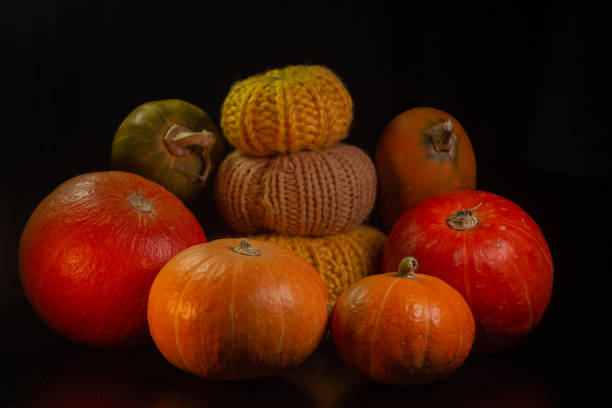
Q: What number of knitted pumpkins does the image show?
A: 3